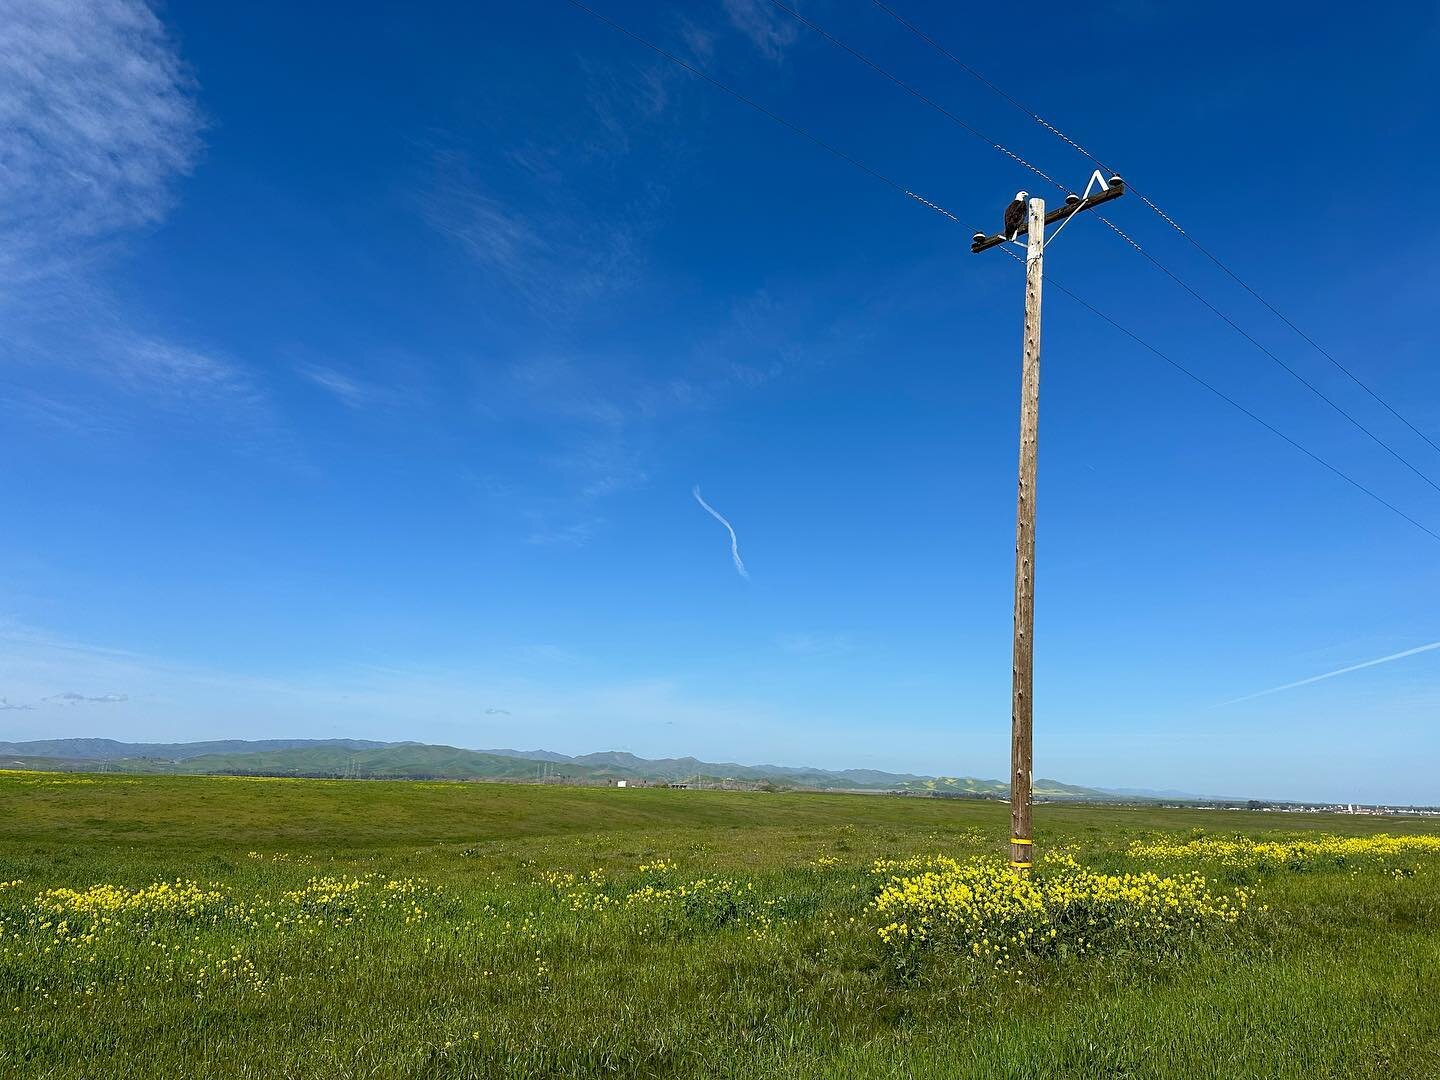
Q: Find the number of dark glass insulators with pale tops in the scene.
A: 3